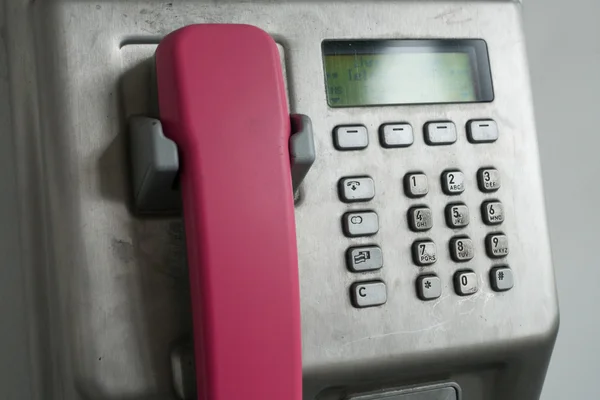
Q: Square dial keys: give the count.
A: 12